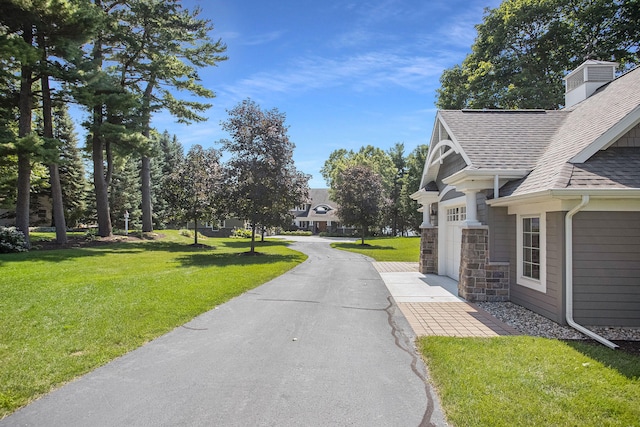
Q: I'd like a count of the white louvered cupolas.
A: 1